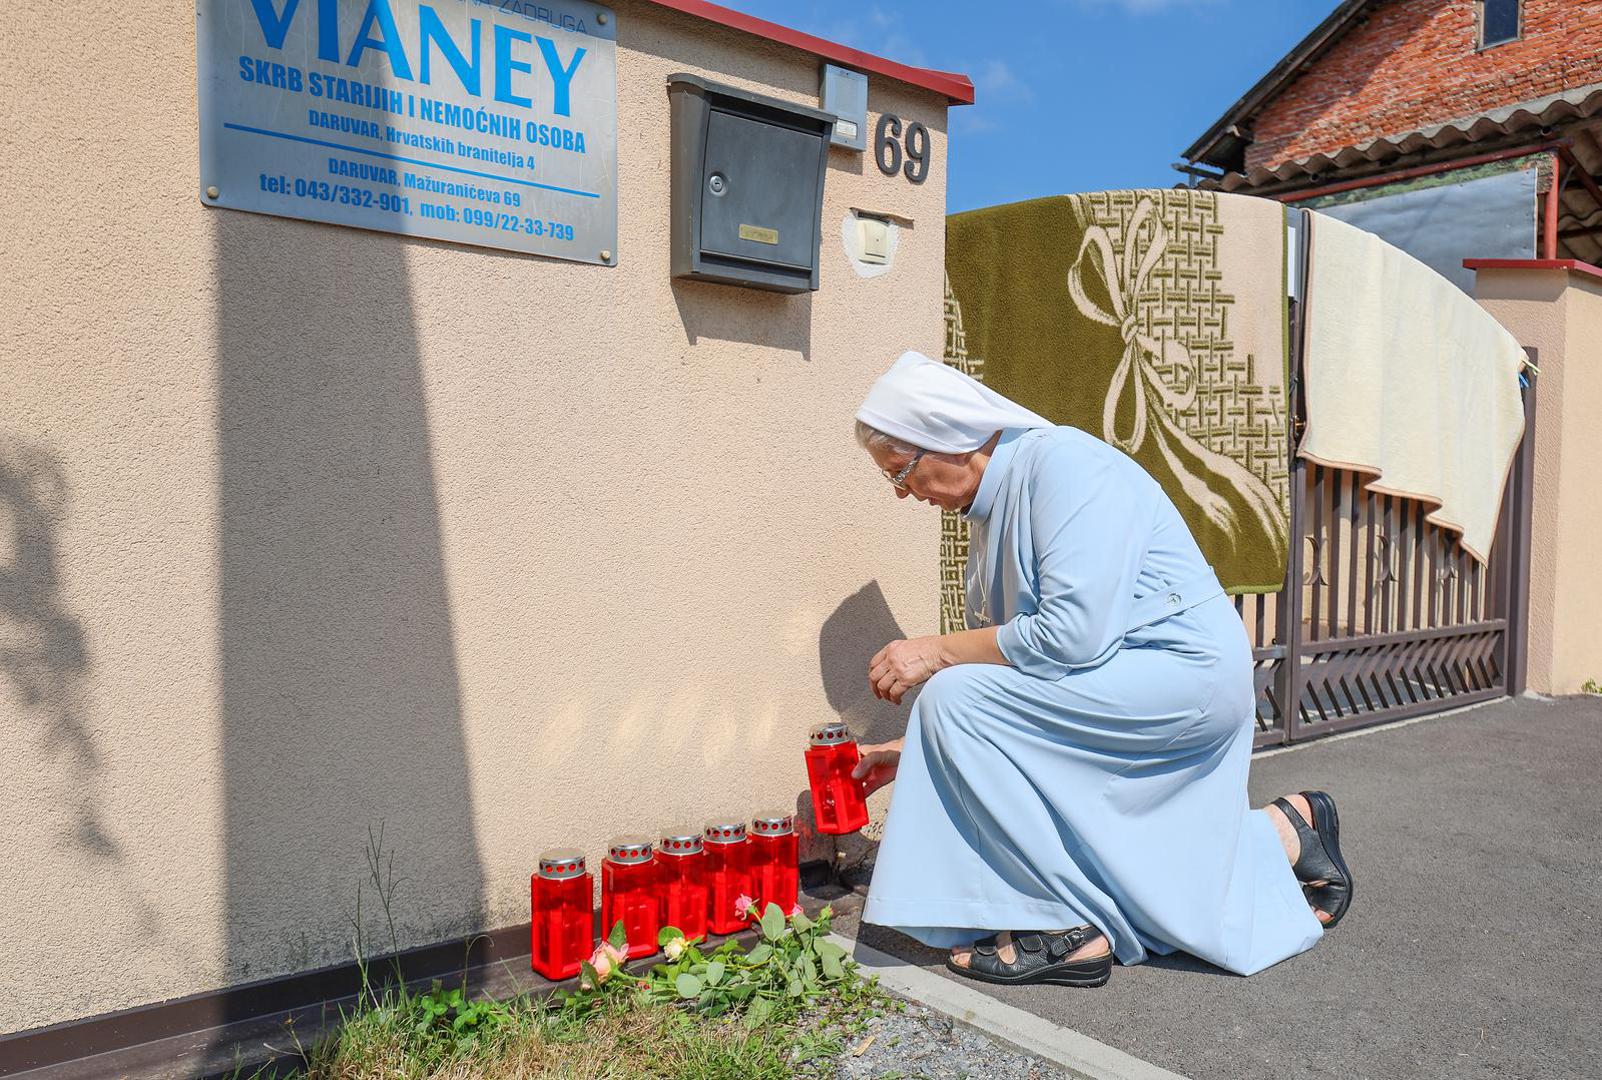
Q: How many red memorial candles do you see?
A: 6